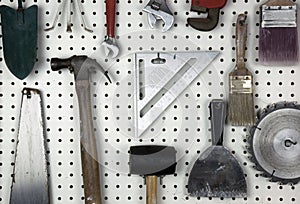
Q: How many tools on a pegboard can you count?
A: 13